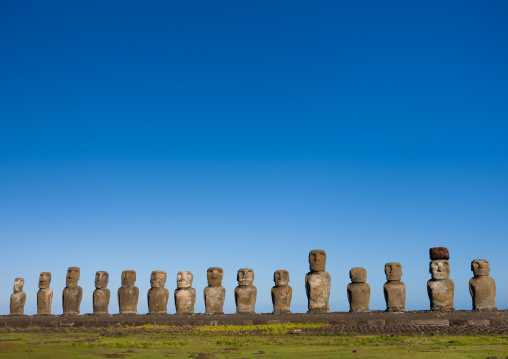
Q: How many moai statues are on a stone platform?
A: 15